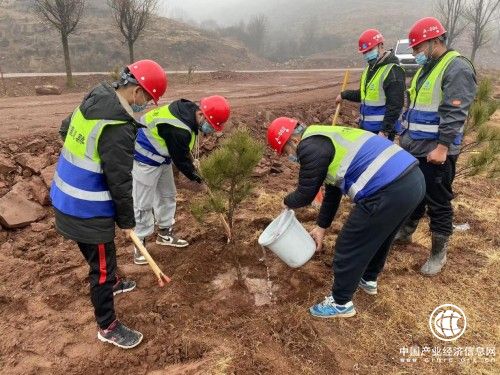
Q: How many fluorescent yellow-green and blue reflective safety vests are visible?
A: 5